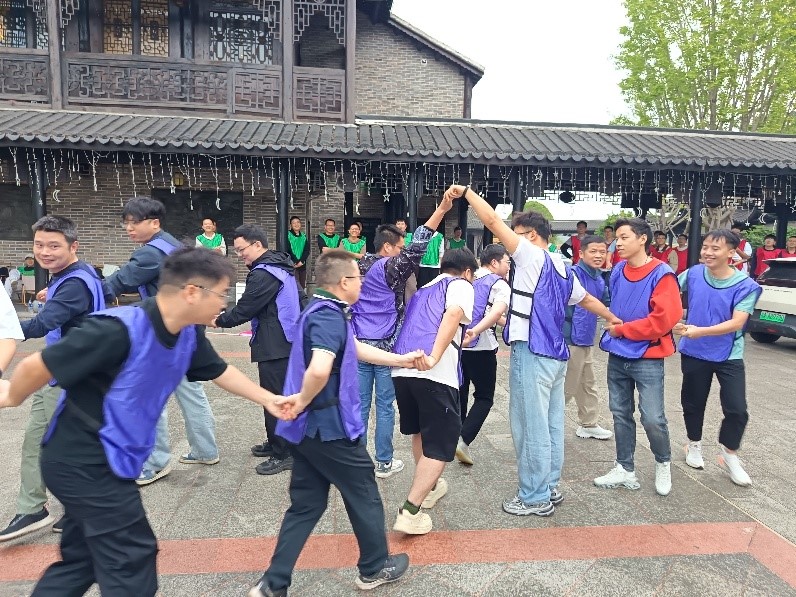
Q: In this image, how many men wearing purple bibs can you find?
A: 12